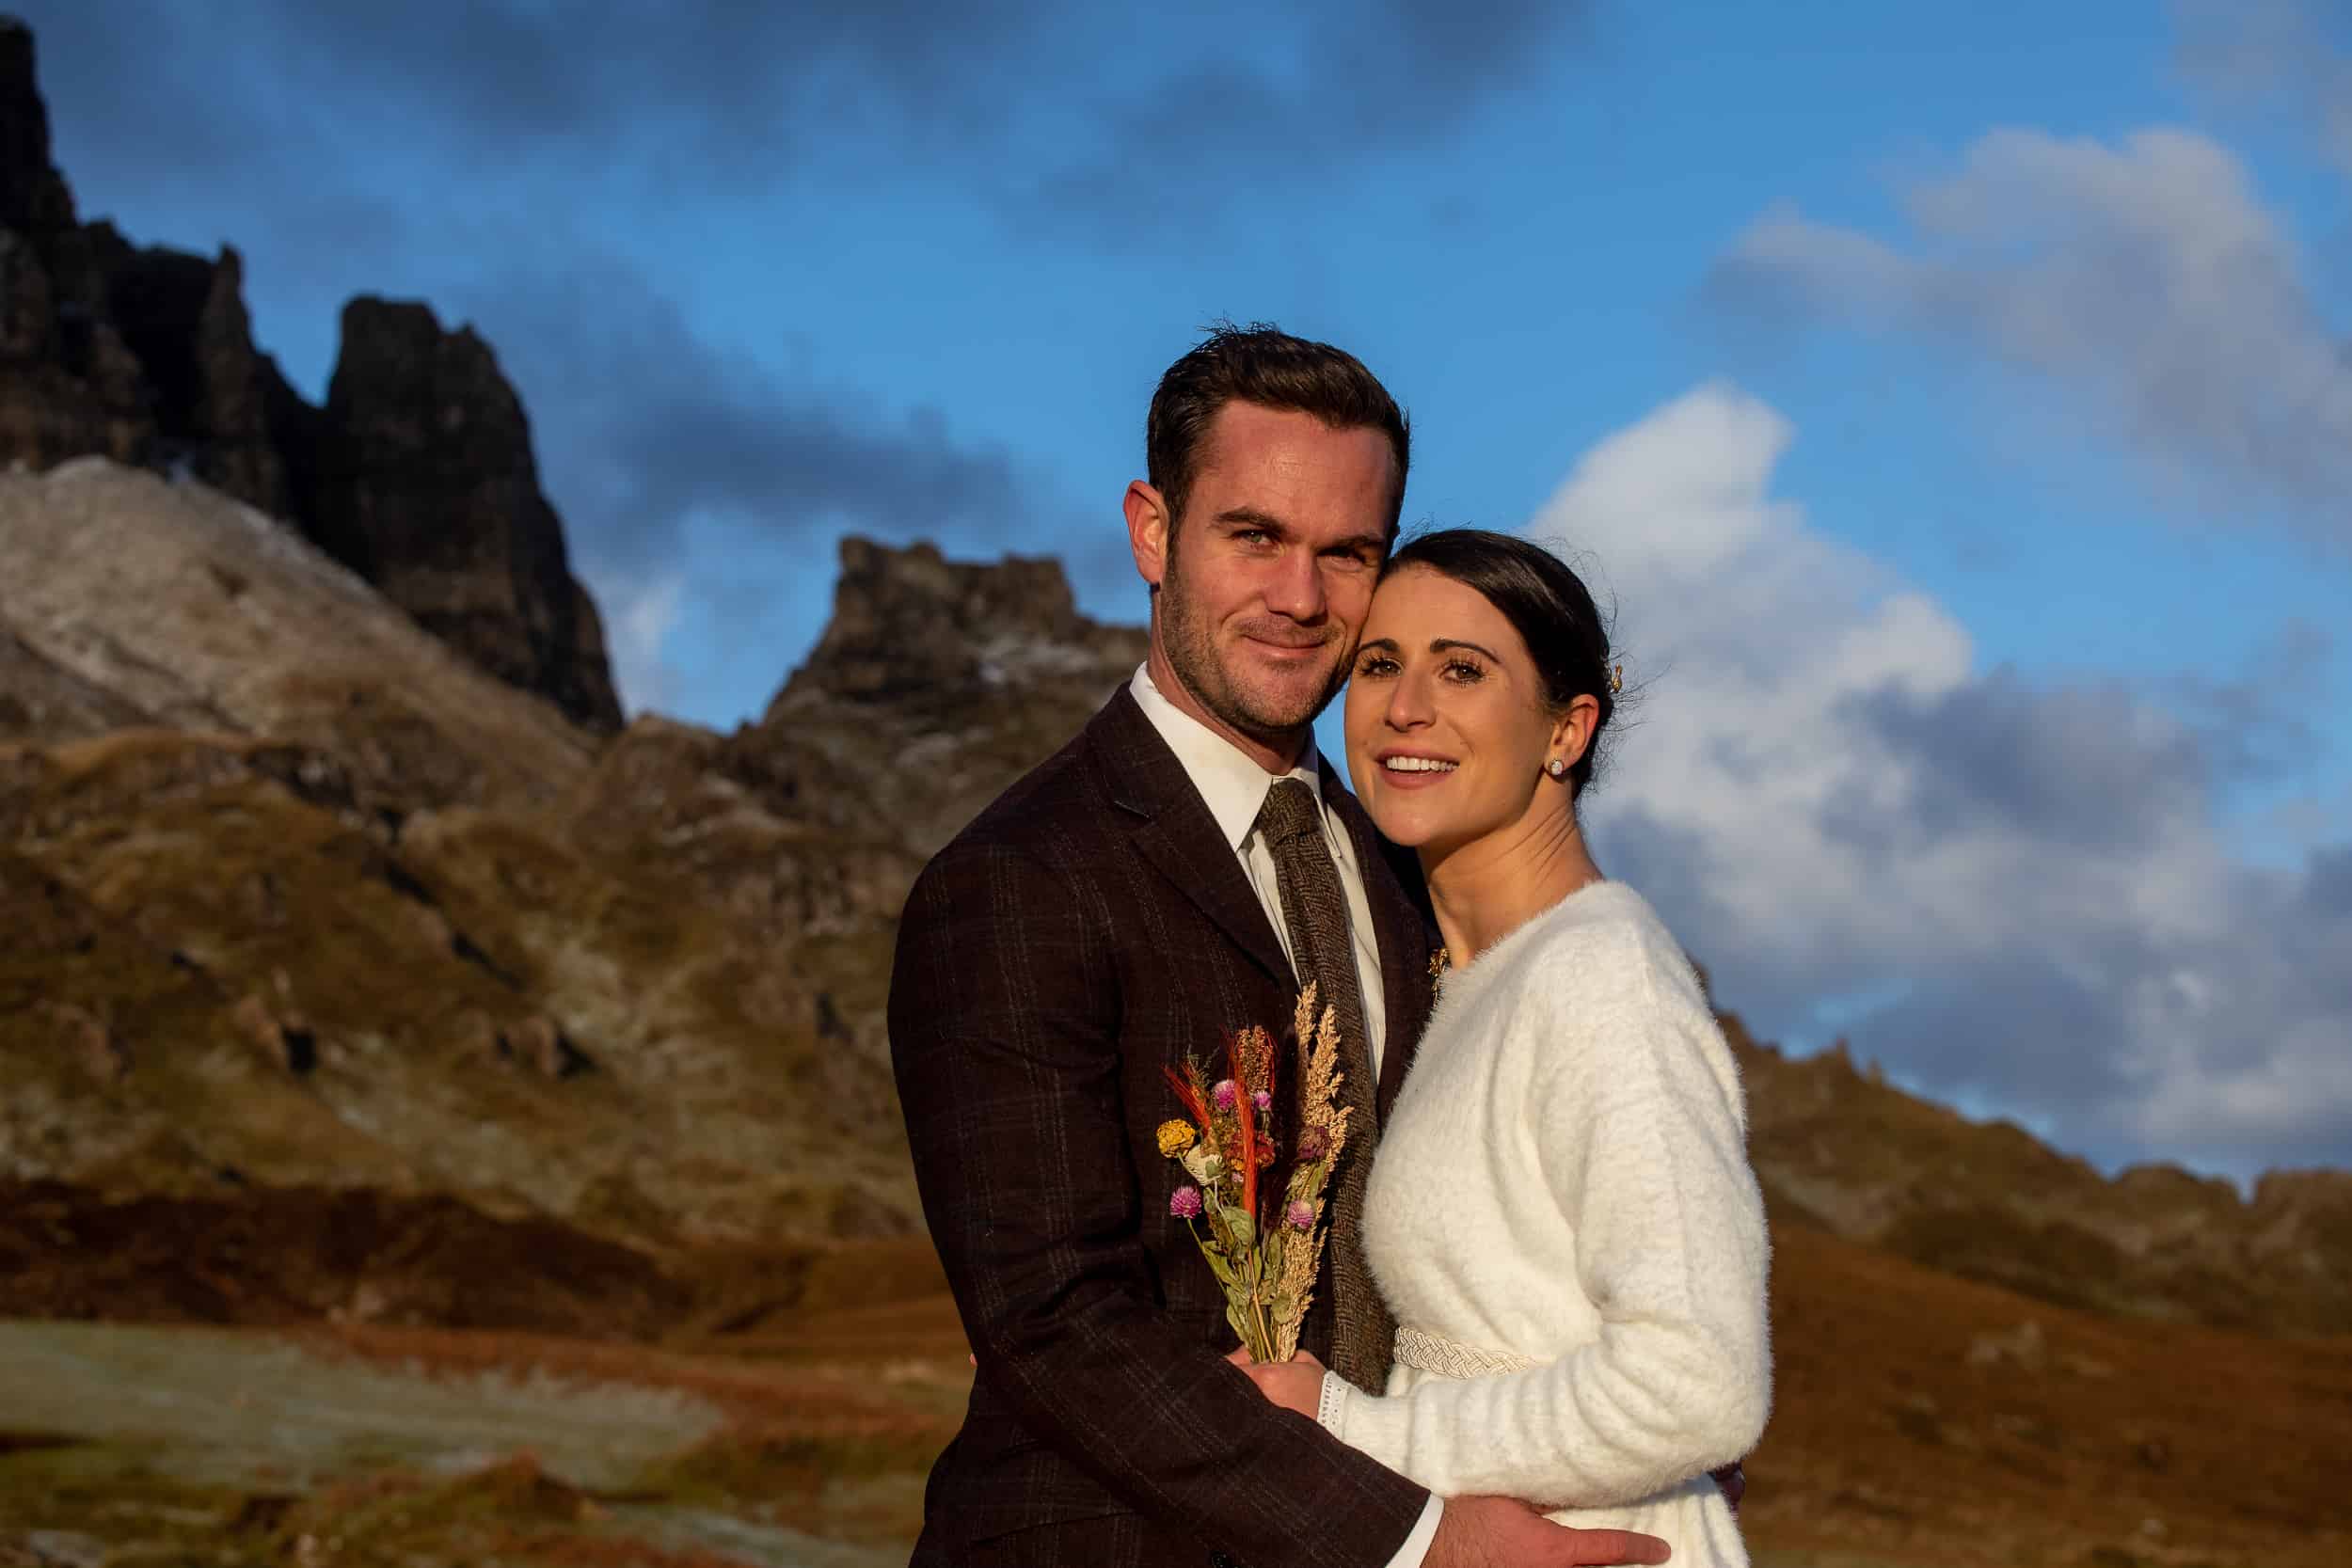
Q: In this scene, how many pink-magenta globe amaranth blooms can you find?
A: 4